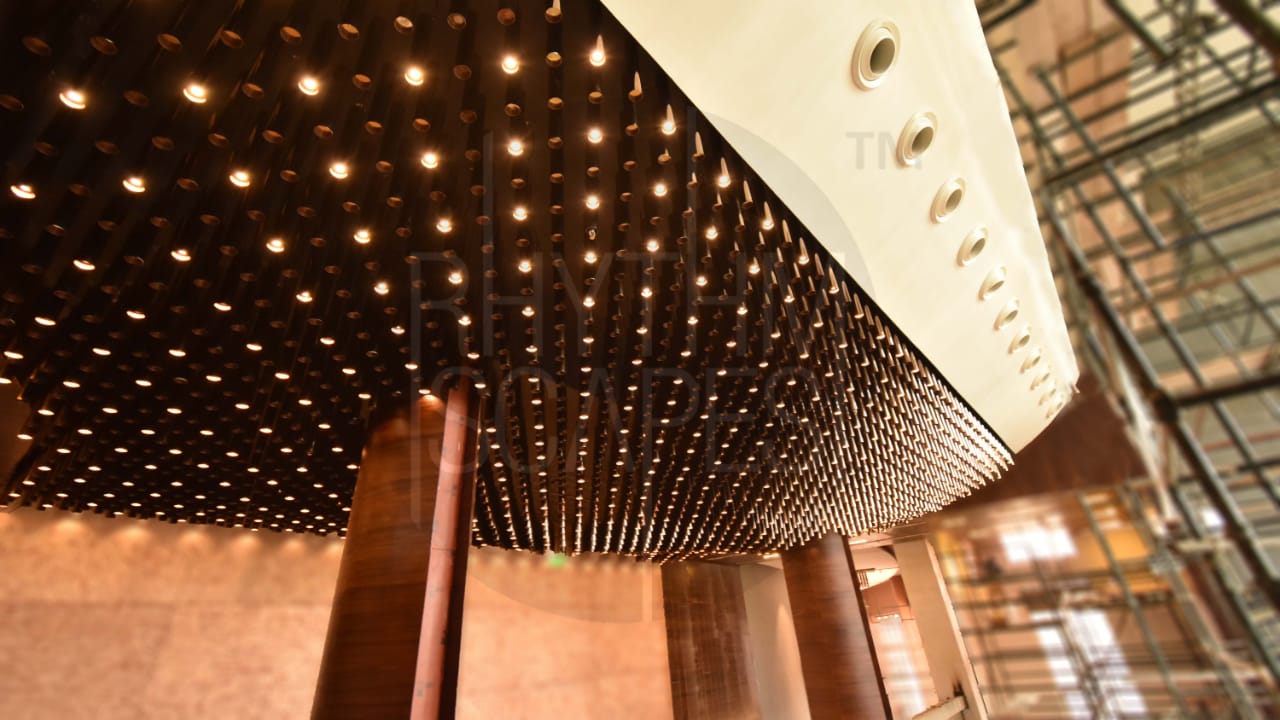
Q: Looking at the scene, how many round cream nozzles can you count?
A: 11